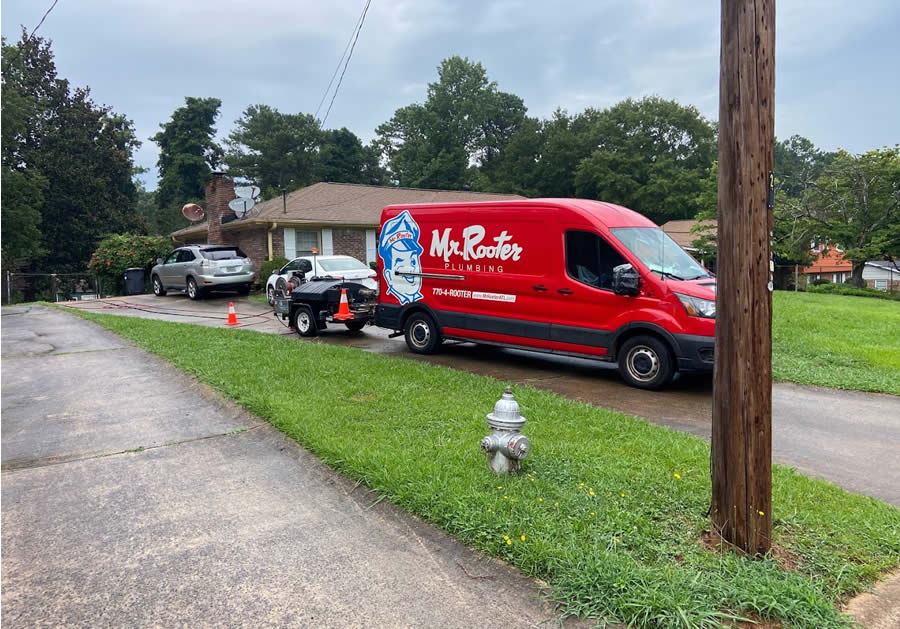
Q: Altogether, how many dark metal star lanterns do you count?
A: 0